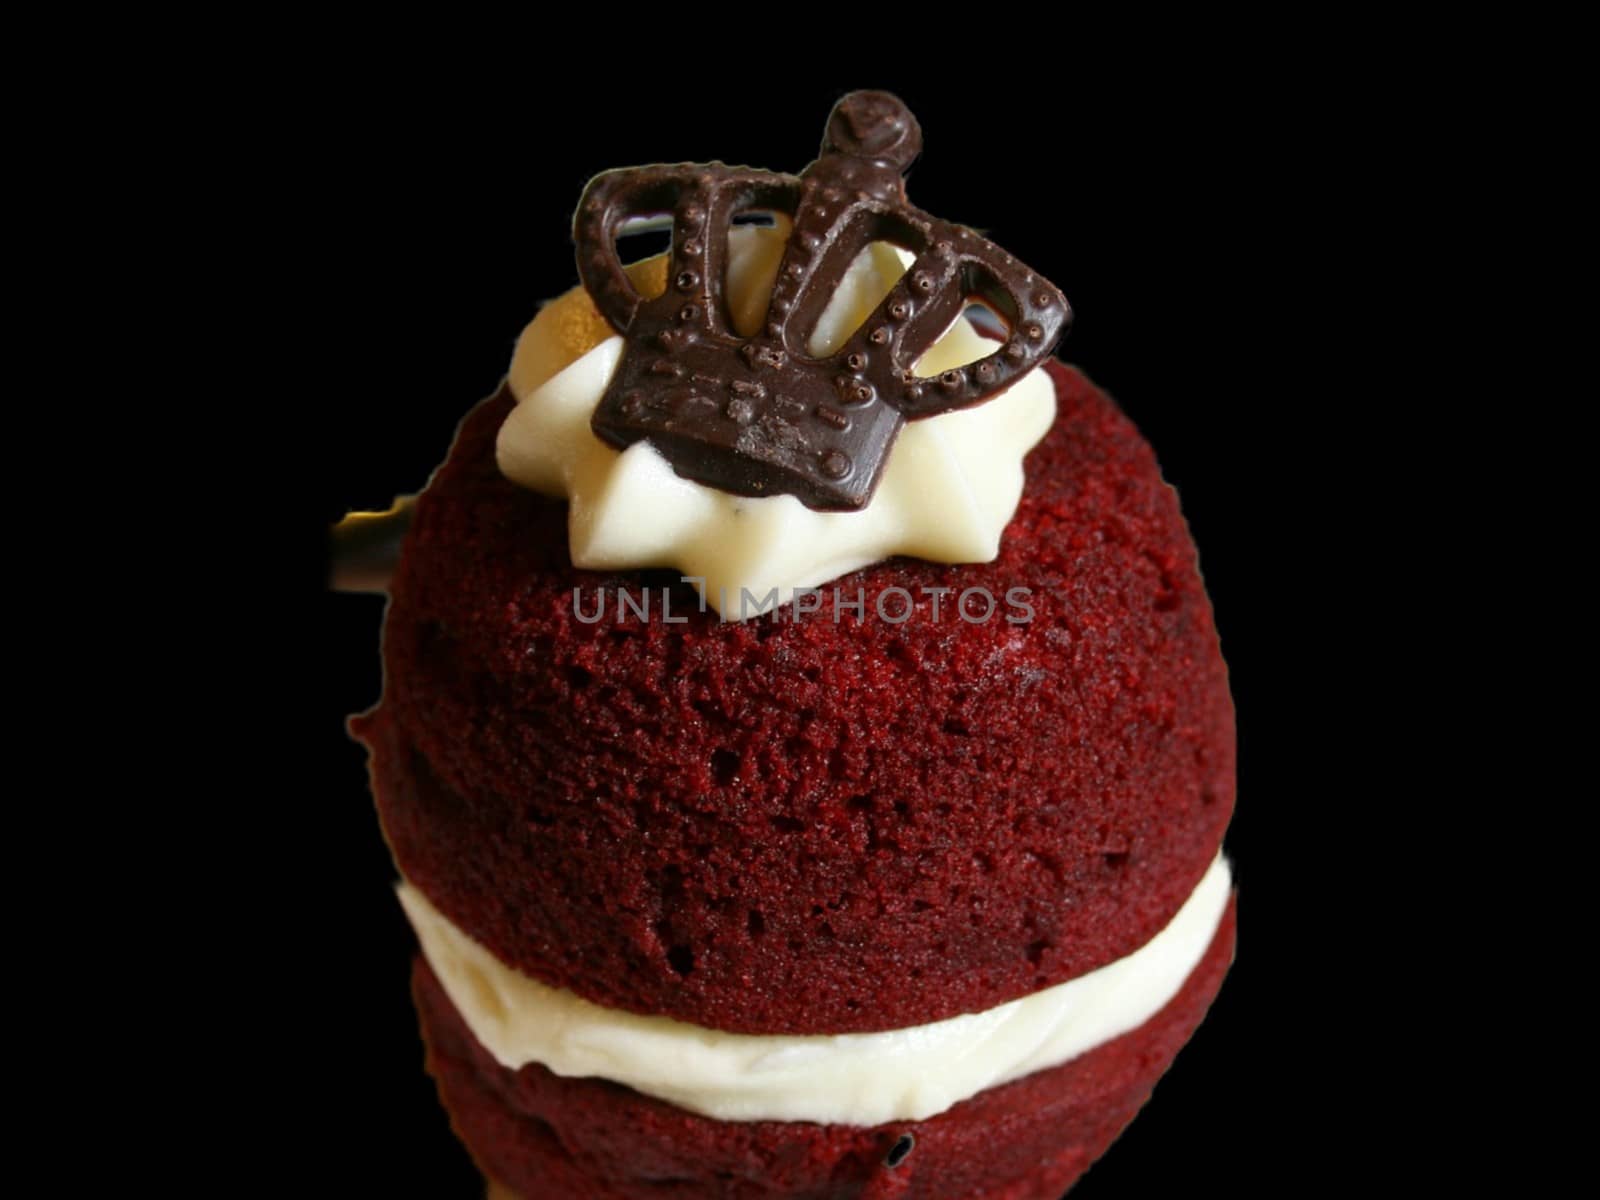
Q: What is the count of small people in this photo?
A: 0